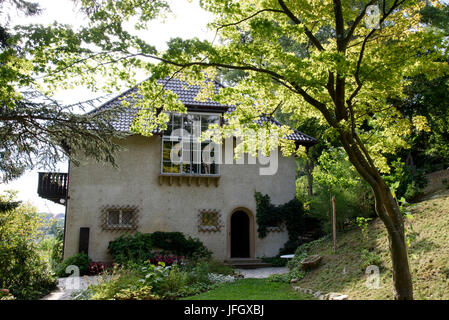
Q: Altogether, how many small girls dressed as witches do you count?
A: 0